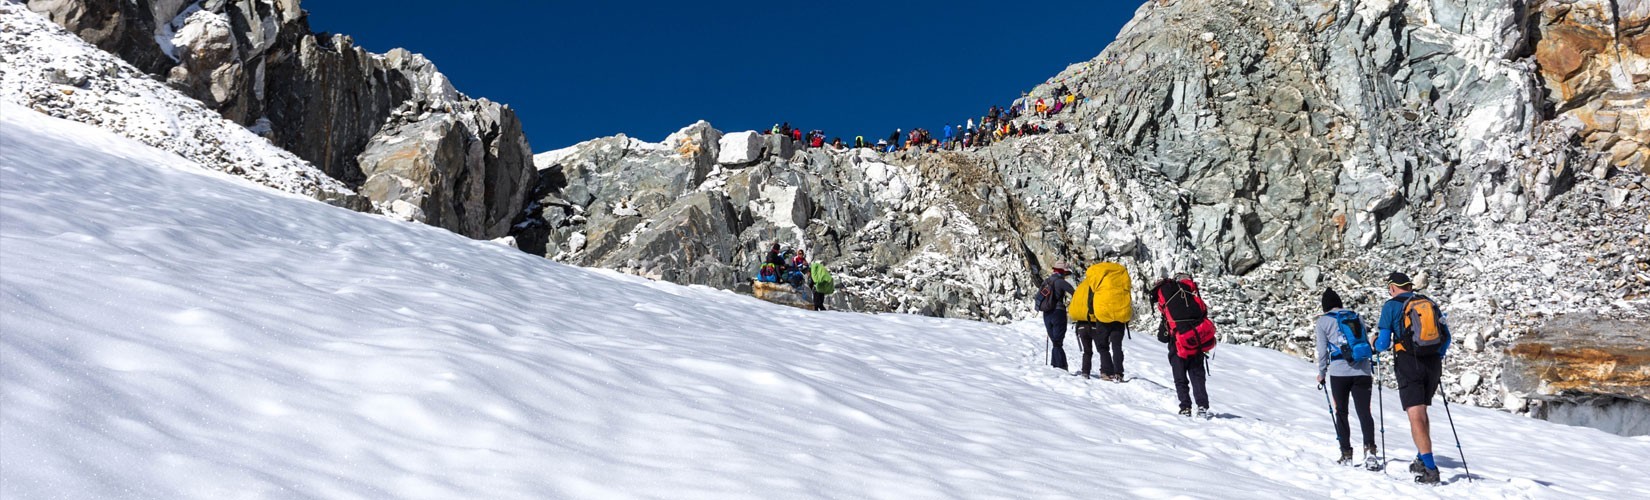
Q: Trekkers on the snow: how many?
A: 6